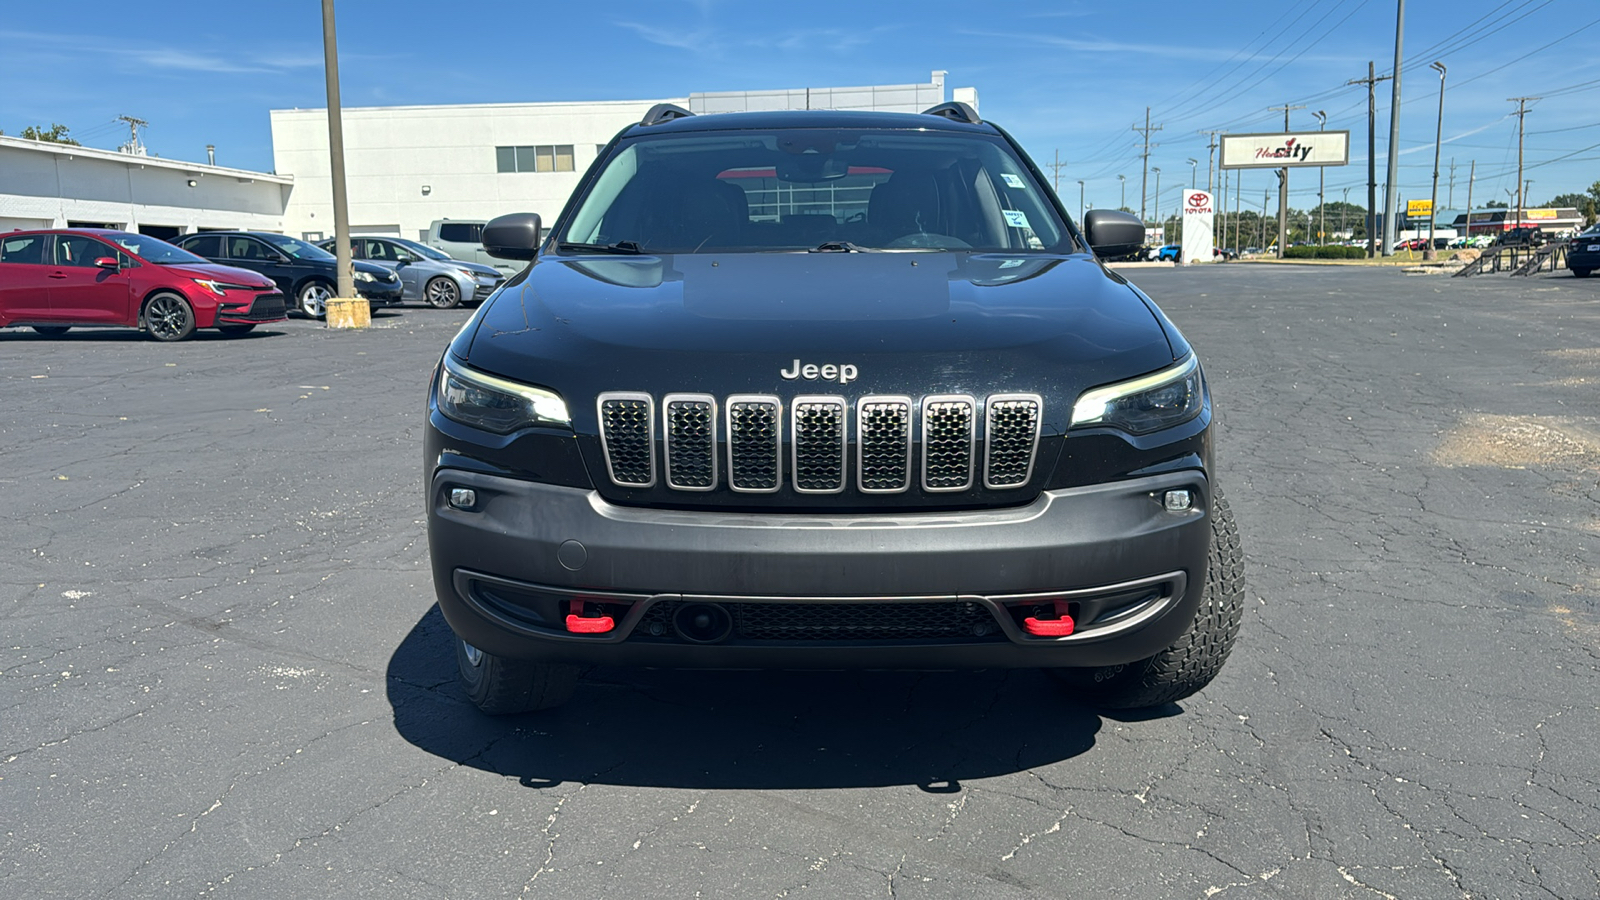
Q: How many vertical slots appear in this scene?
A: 7